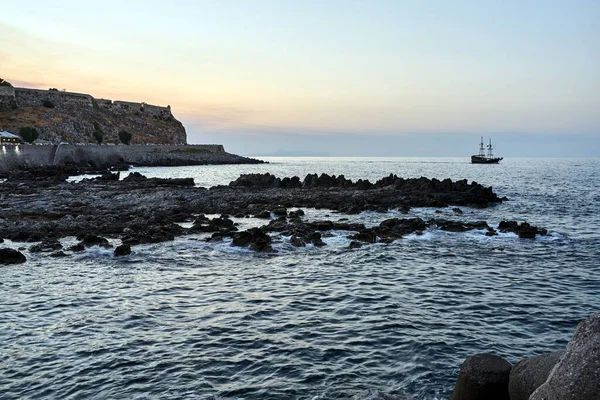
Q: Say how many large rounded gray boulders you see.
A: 3